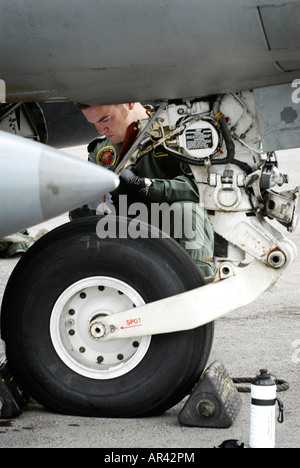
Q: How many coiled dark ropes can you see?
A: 1